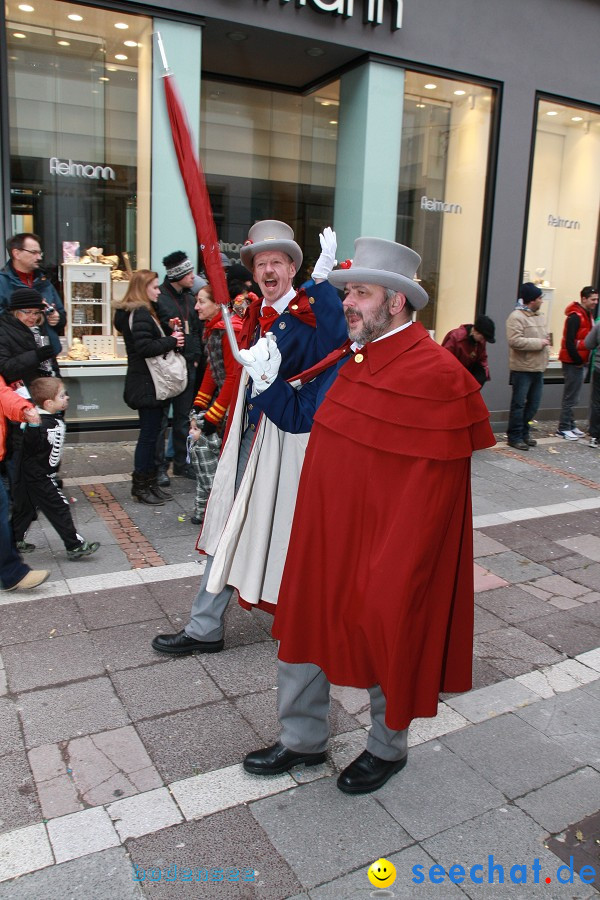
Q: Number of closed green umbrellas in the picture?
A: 0